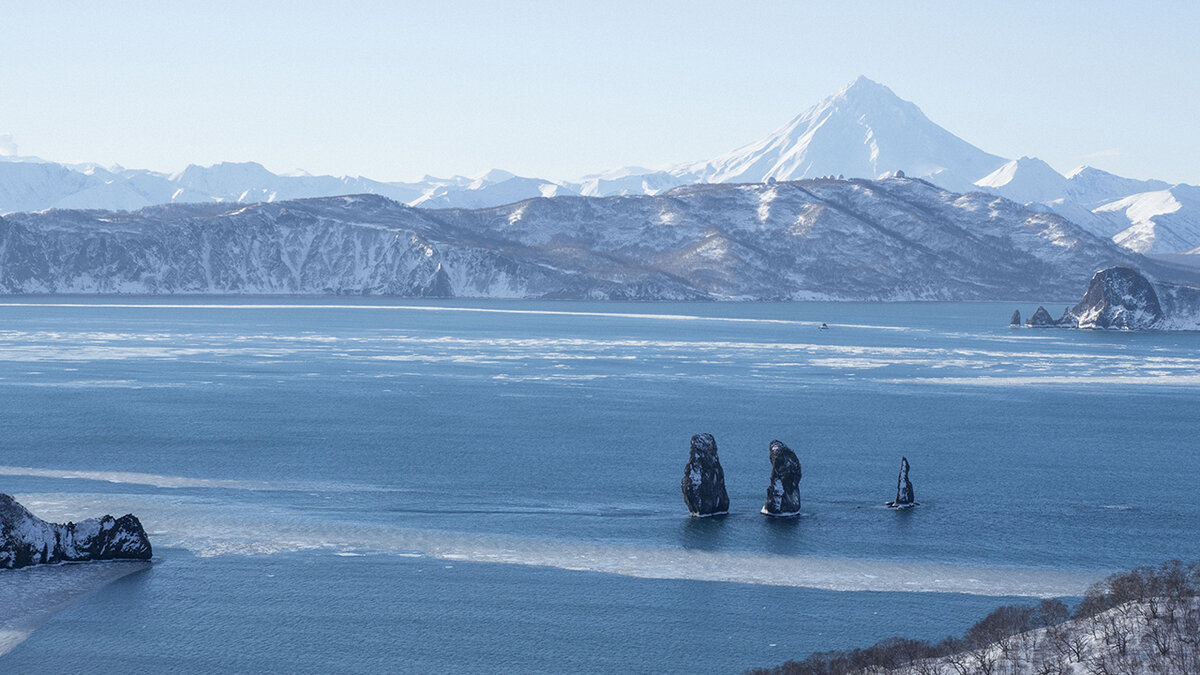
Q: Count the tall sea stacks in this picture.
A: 3